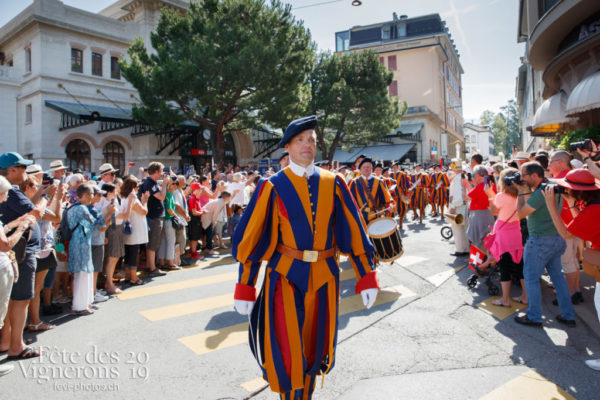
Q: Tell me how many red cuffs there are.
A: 2